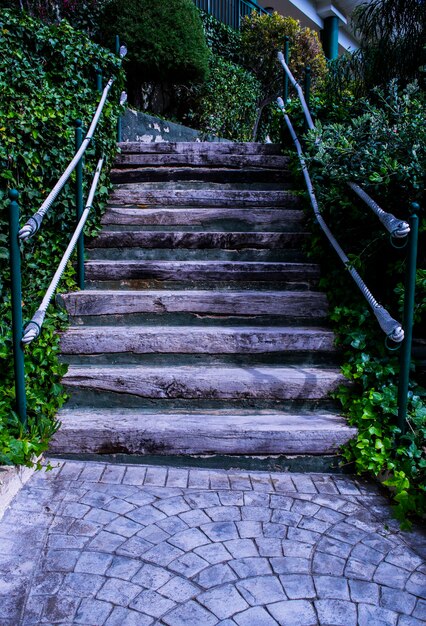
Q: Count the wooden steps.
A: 11